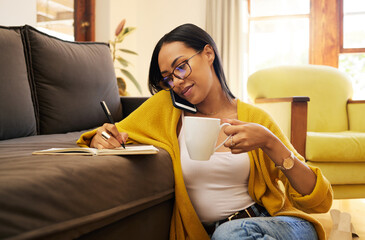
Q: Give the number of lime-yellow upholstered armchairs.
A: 1